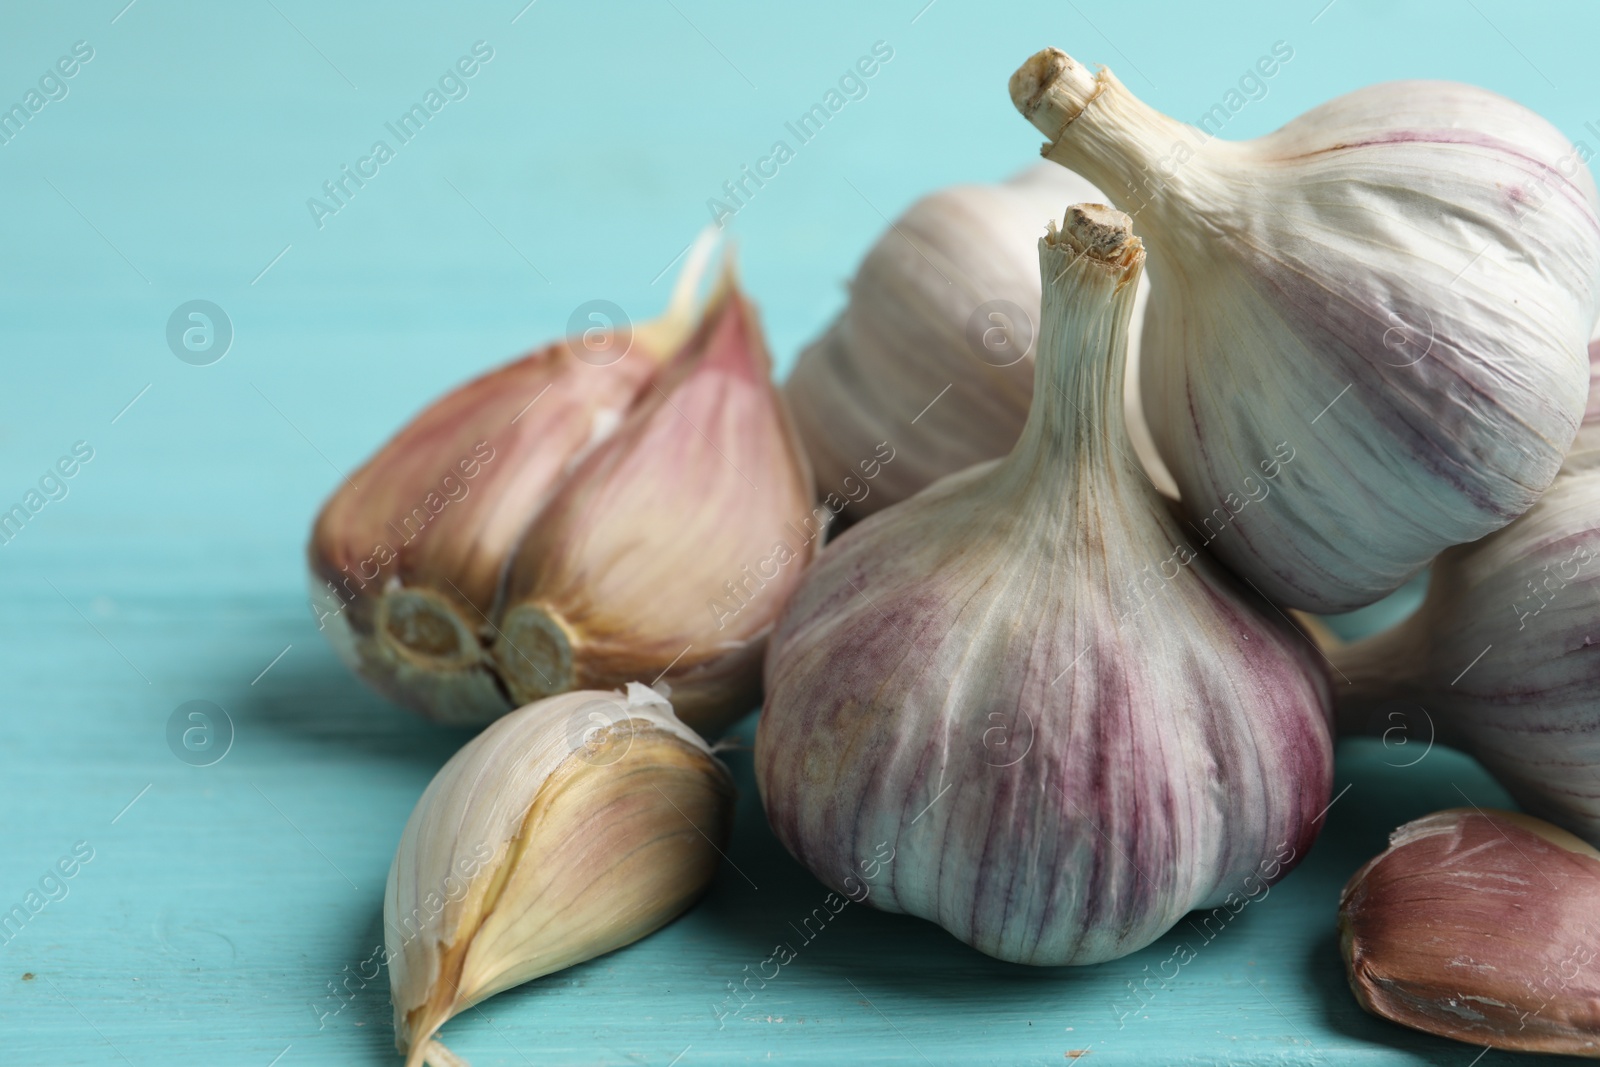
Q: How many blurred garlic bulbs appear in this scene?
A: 1